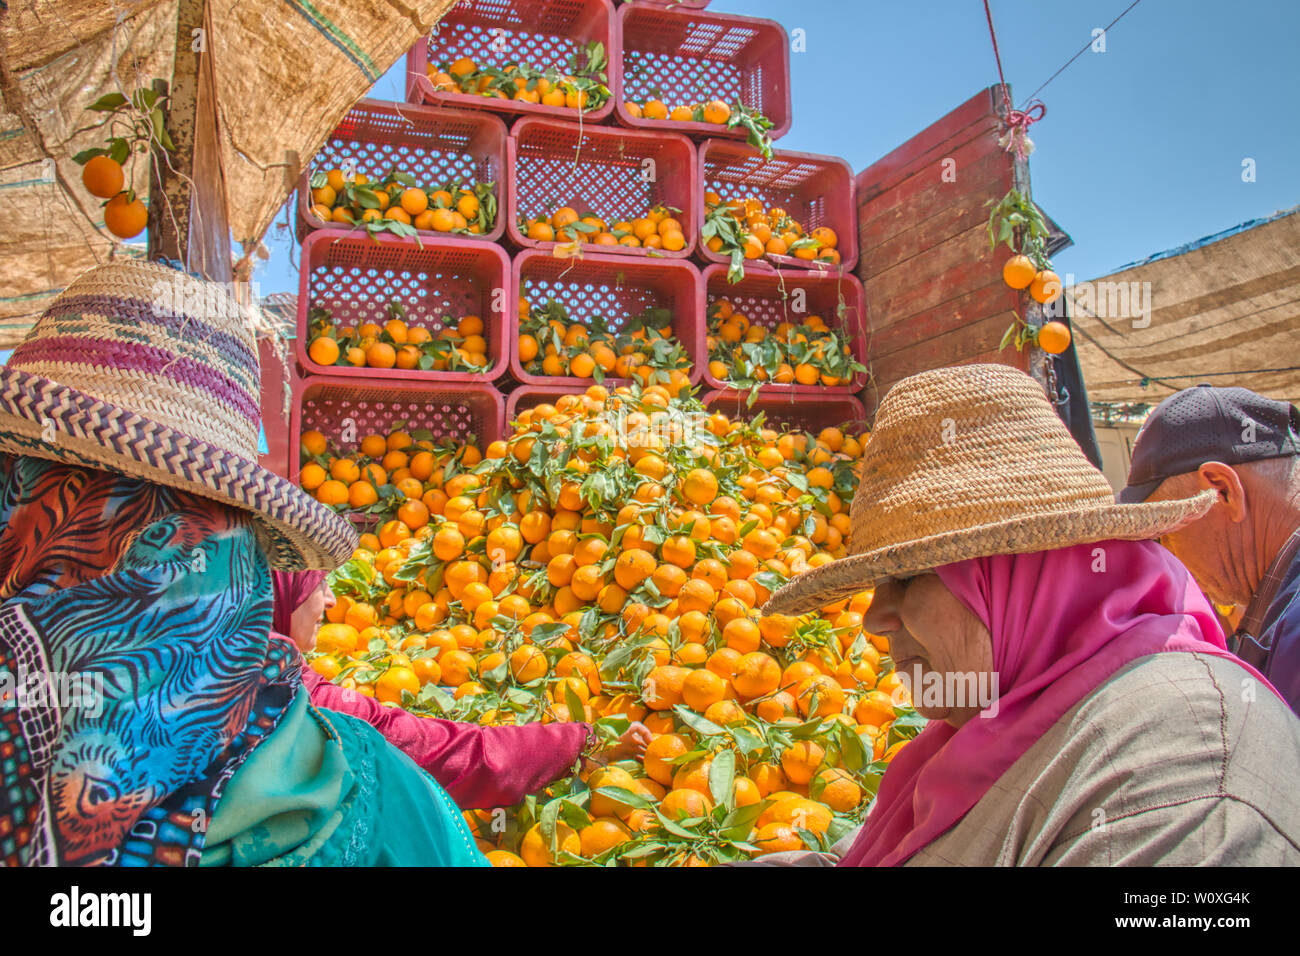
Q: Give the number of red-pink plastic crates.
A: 12